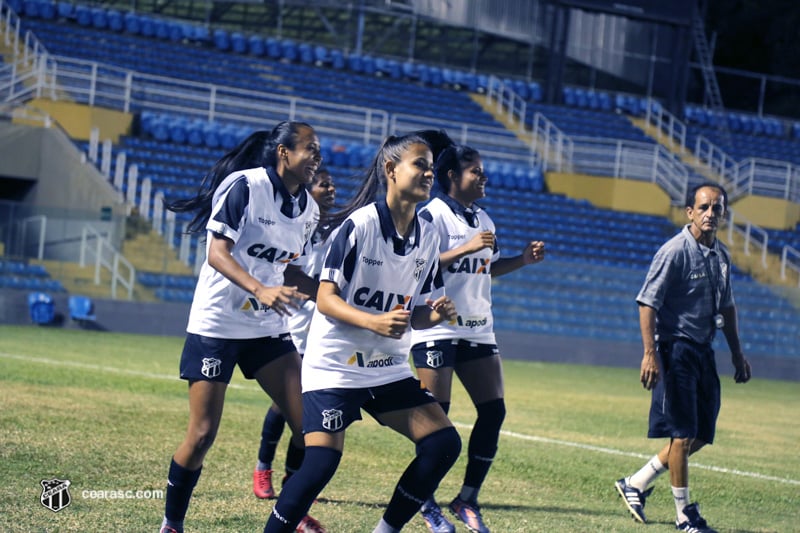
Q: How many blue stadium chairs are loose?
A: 2